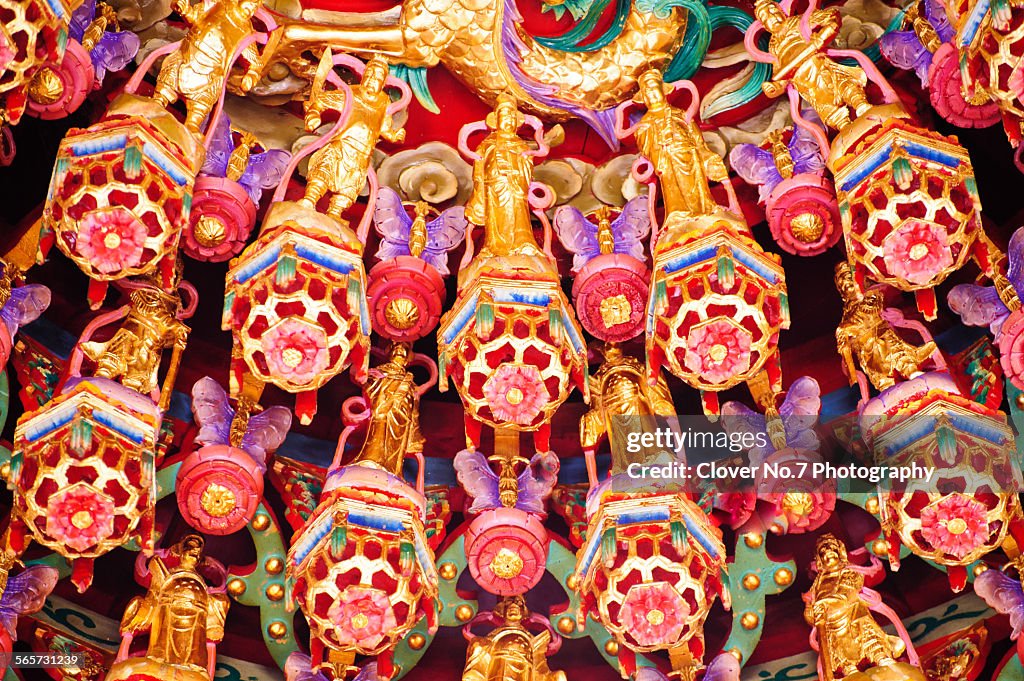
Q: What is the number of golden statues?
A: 12